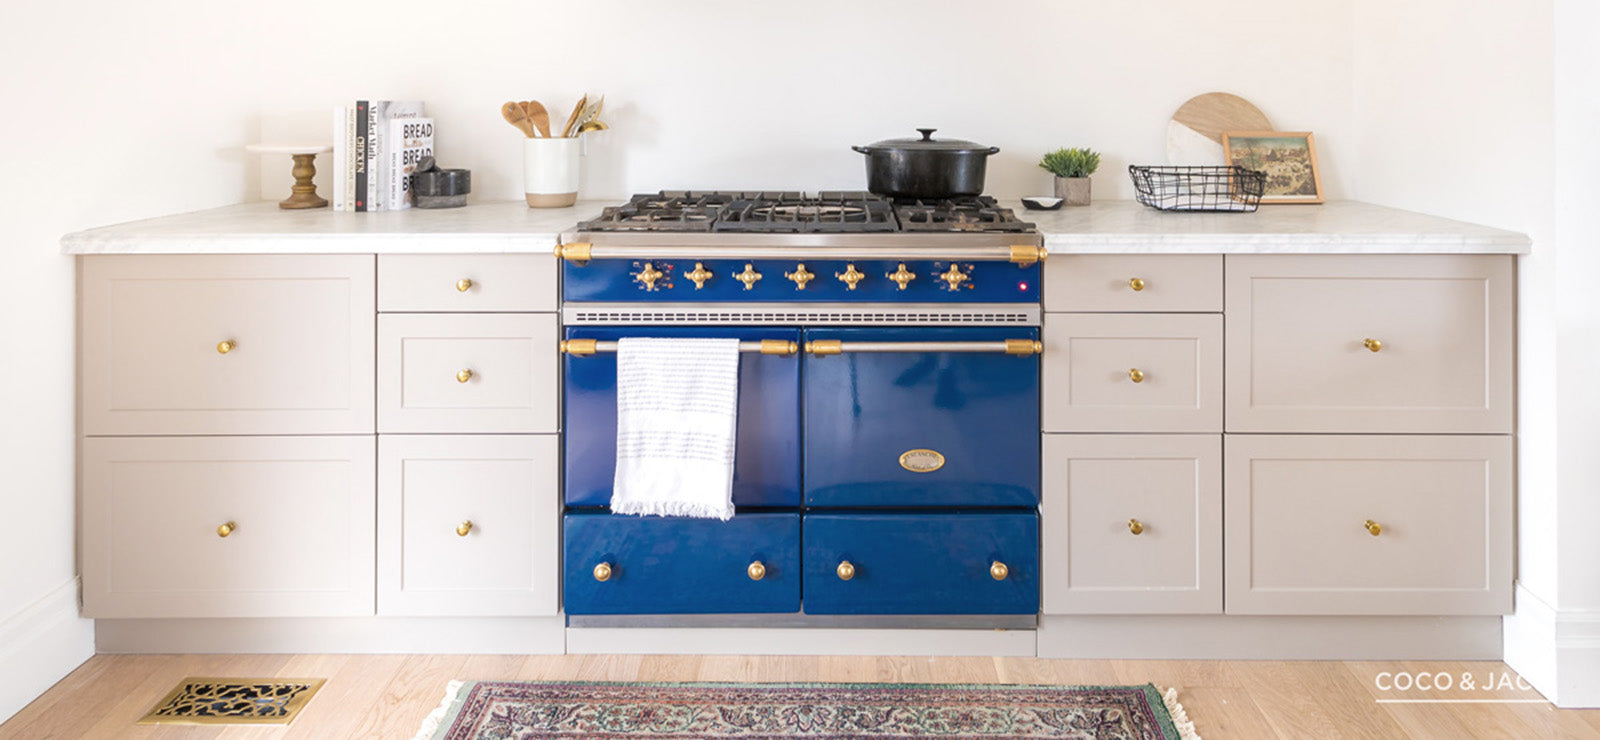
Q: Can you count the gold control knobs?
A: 7